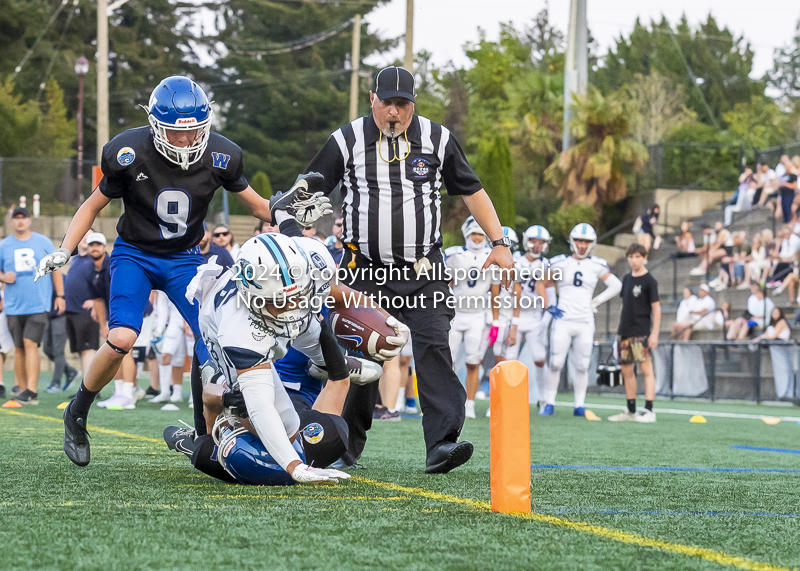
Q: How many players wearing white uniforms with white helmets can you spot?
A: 5